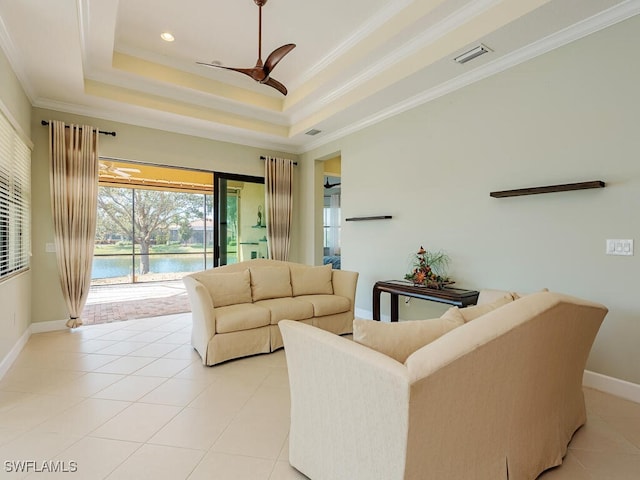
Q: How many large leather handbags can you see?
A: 0